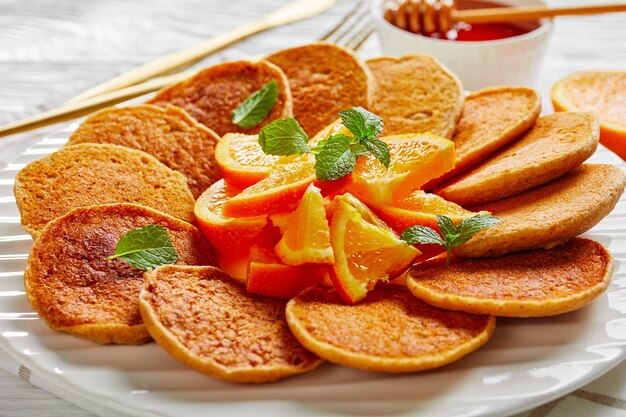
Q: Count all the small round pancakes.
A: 12